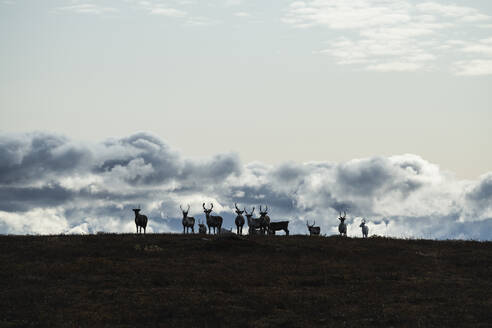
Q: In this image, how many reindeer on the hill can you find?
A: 11